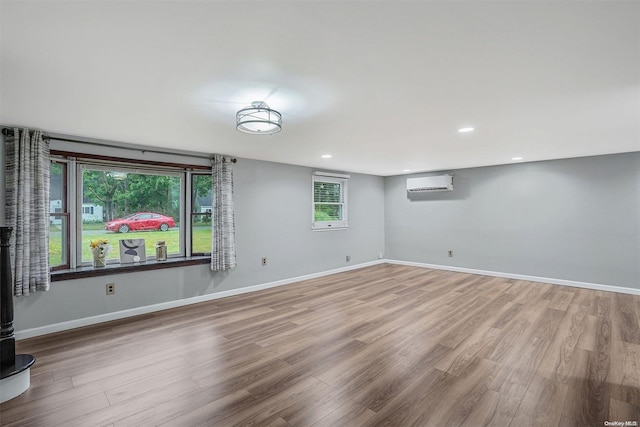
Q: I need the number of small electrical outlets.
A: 4